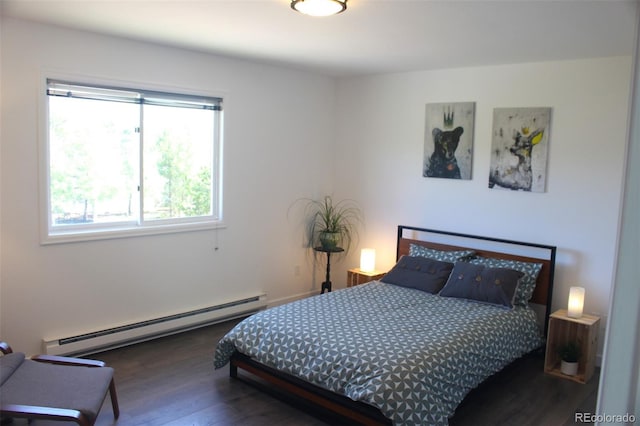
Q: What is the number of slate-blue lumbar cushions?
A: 2